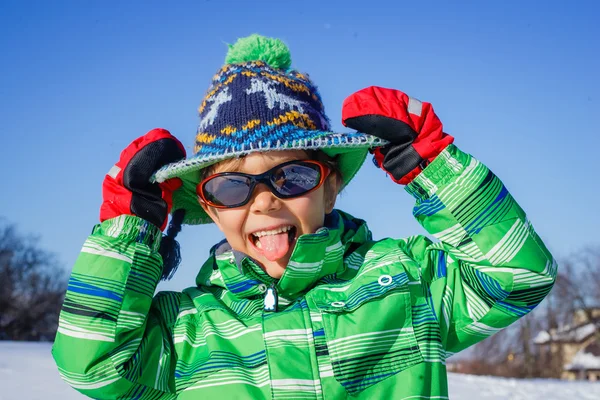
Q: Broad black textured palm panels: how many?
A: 2